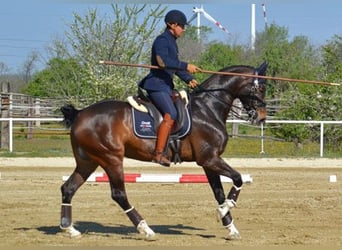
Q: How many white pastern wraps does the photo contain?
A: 4